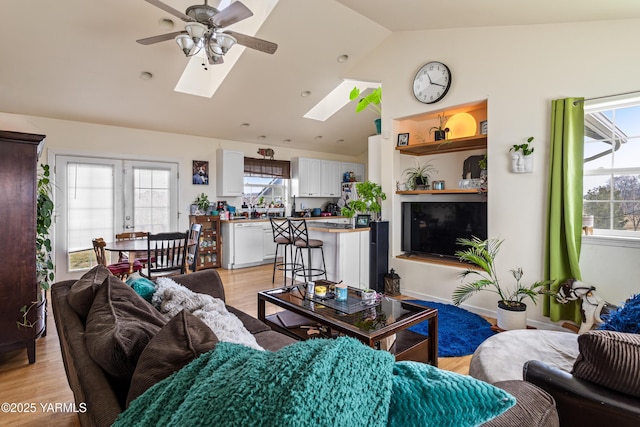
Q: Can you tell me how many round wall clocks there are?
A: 1